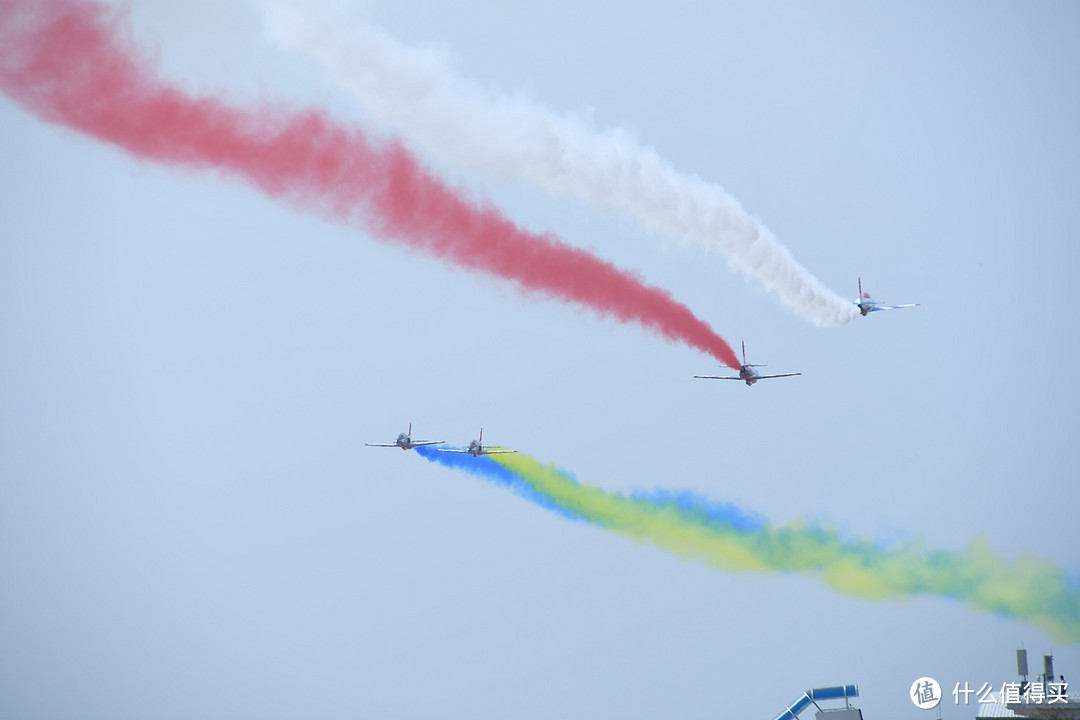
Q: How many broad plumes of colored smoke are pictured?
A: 4